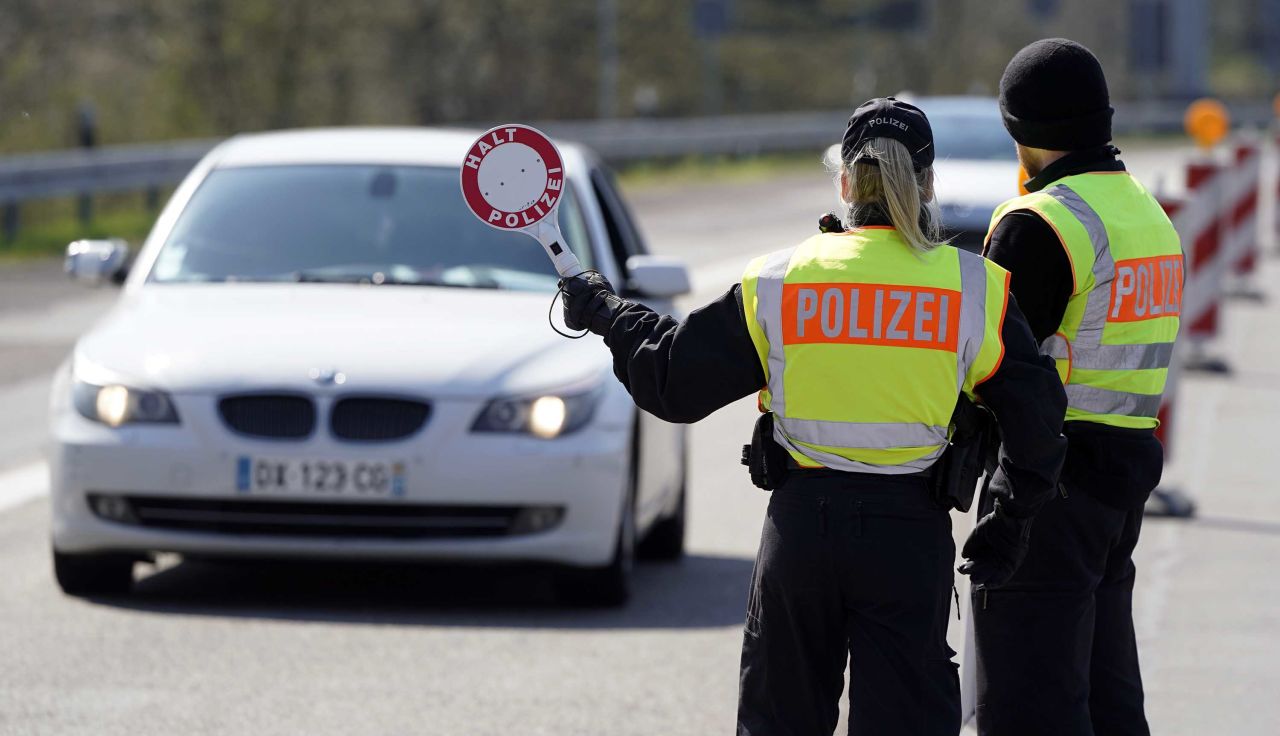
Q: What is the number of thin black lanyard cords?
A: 1